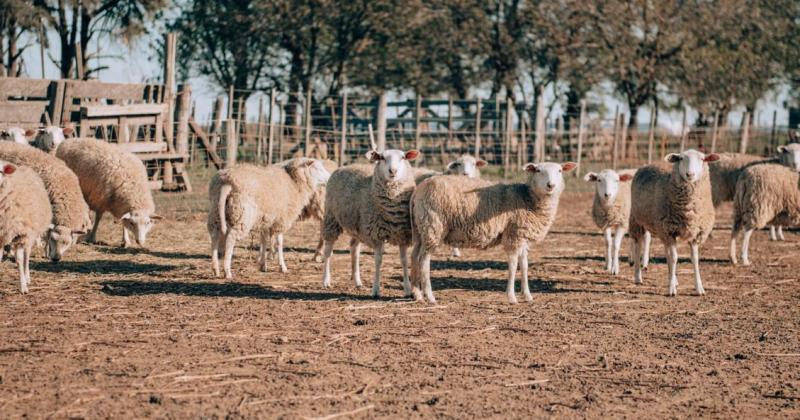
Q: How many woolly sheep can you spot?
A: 14